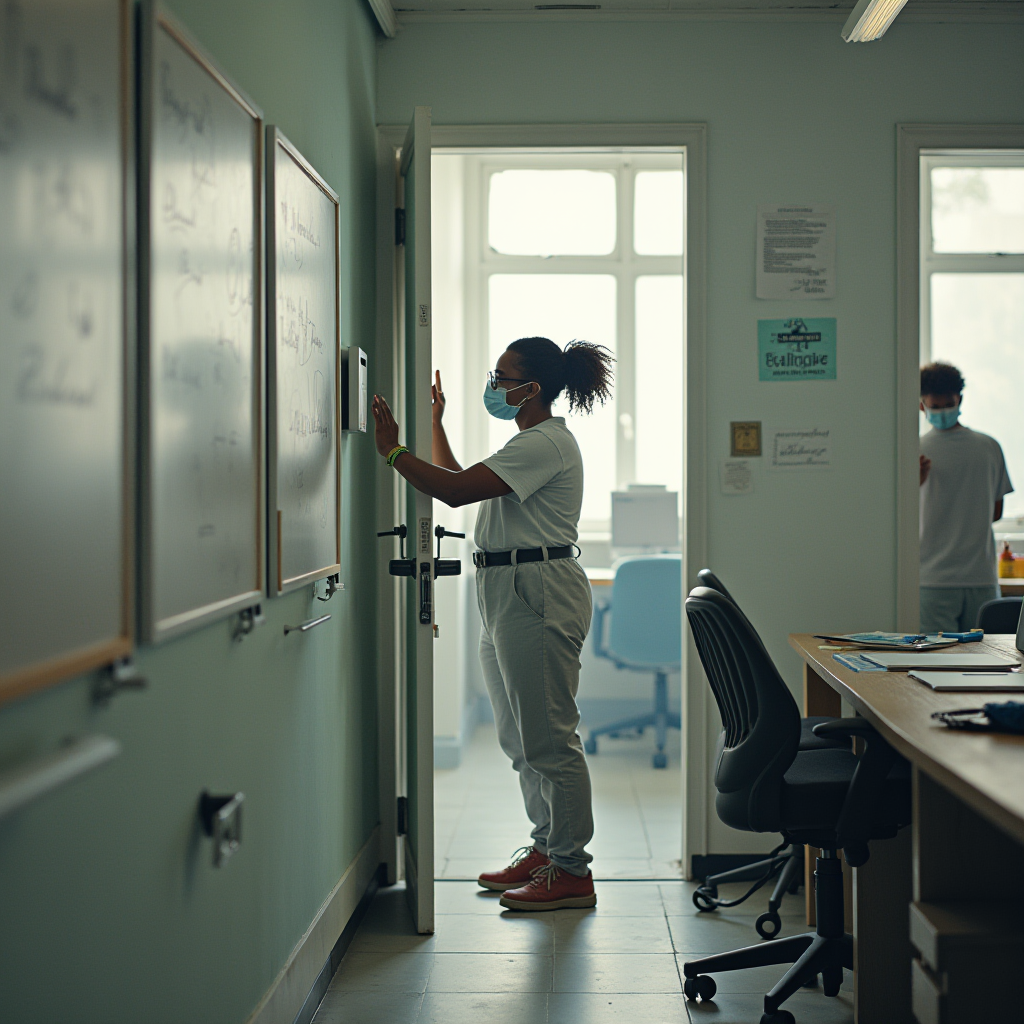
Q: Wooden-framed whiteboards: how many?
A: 3